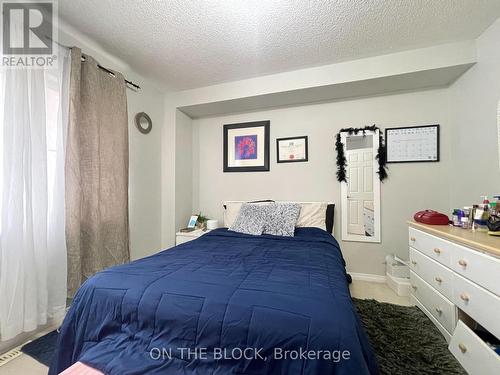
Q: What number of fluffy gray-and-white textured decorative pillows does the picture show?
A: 2